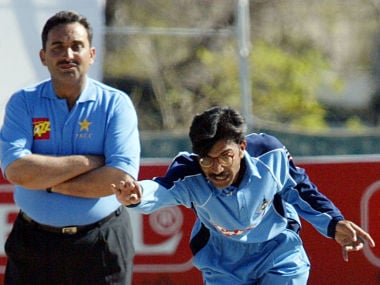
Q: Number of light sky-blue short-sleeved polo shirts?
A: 1